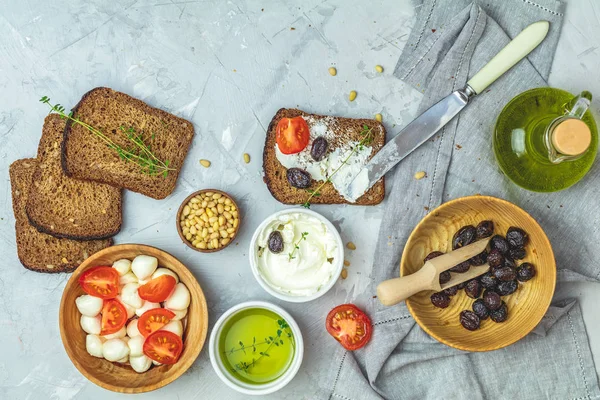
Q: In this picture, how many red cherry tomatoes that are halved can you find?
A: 7